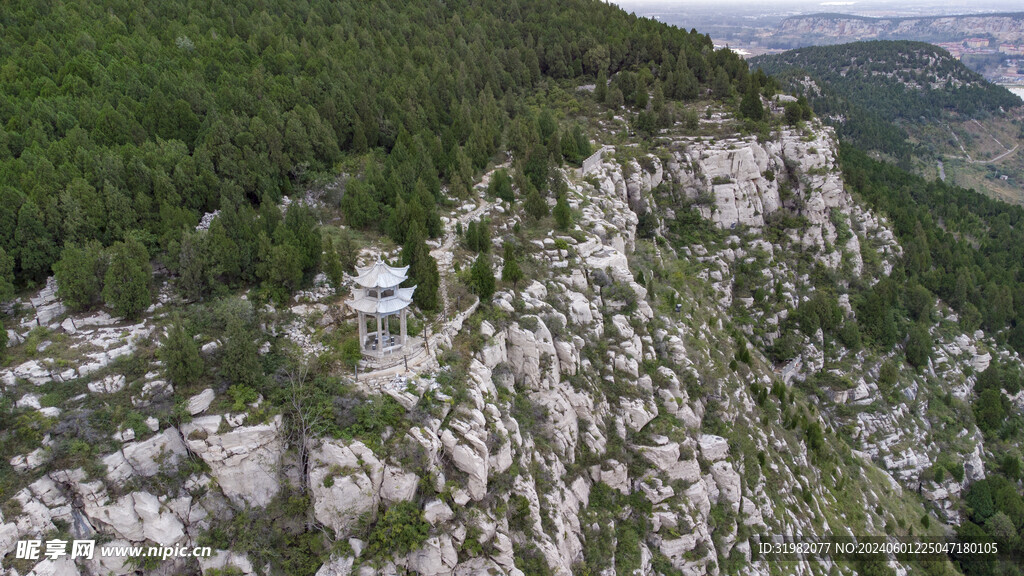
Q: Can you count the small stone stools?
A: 4